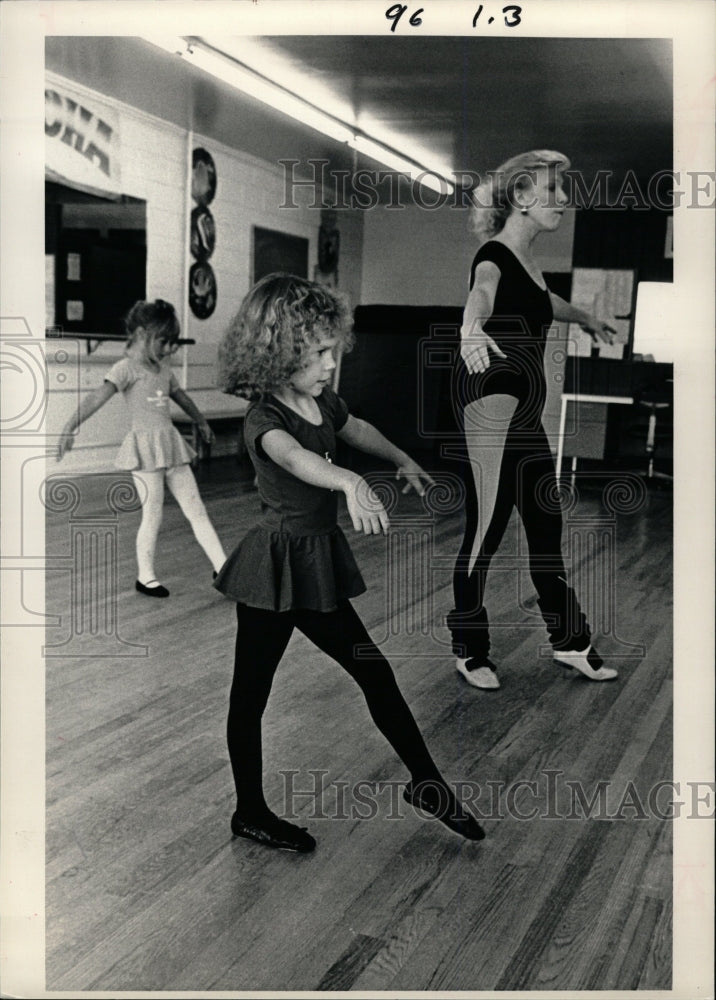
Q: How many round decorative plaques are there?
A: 3